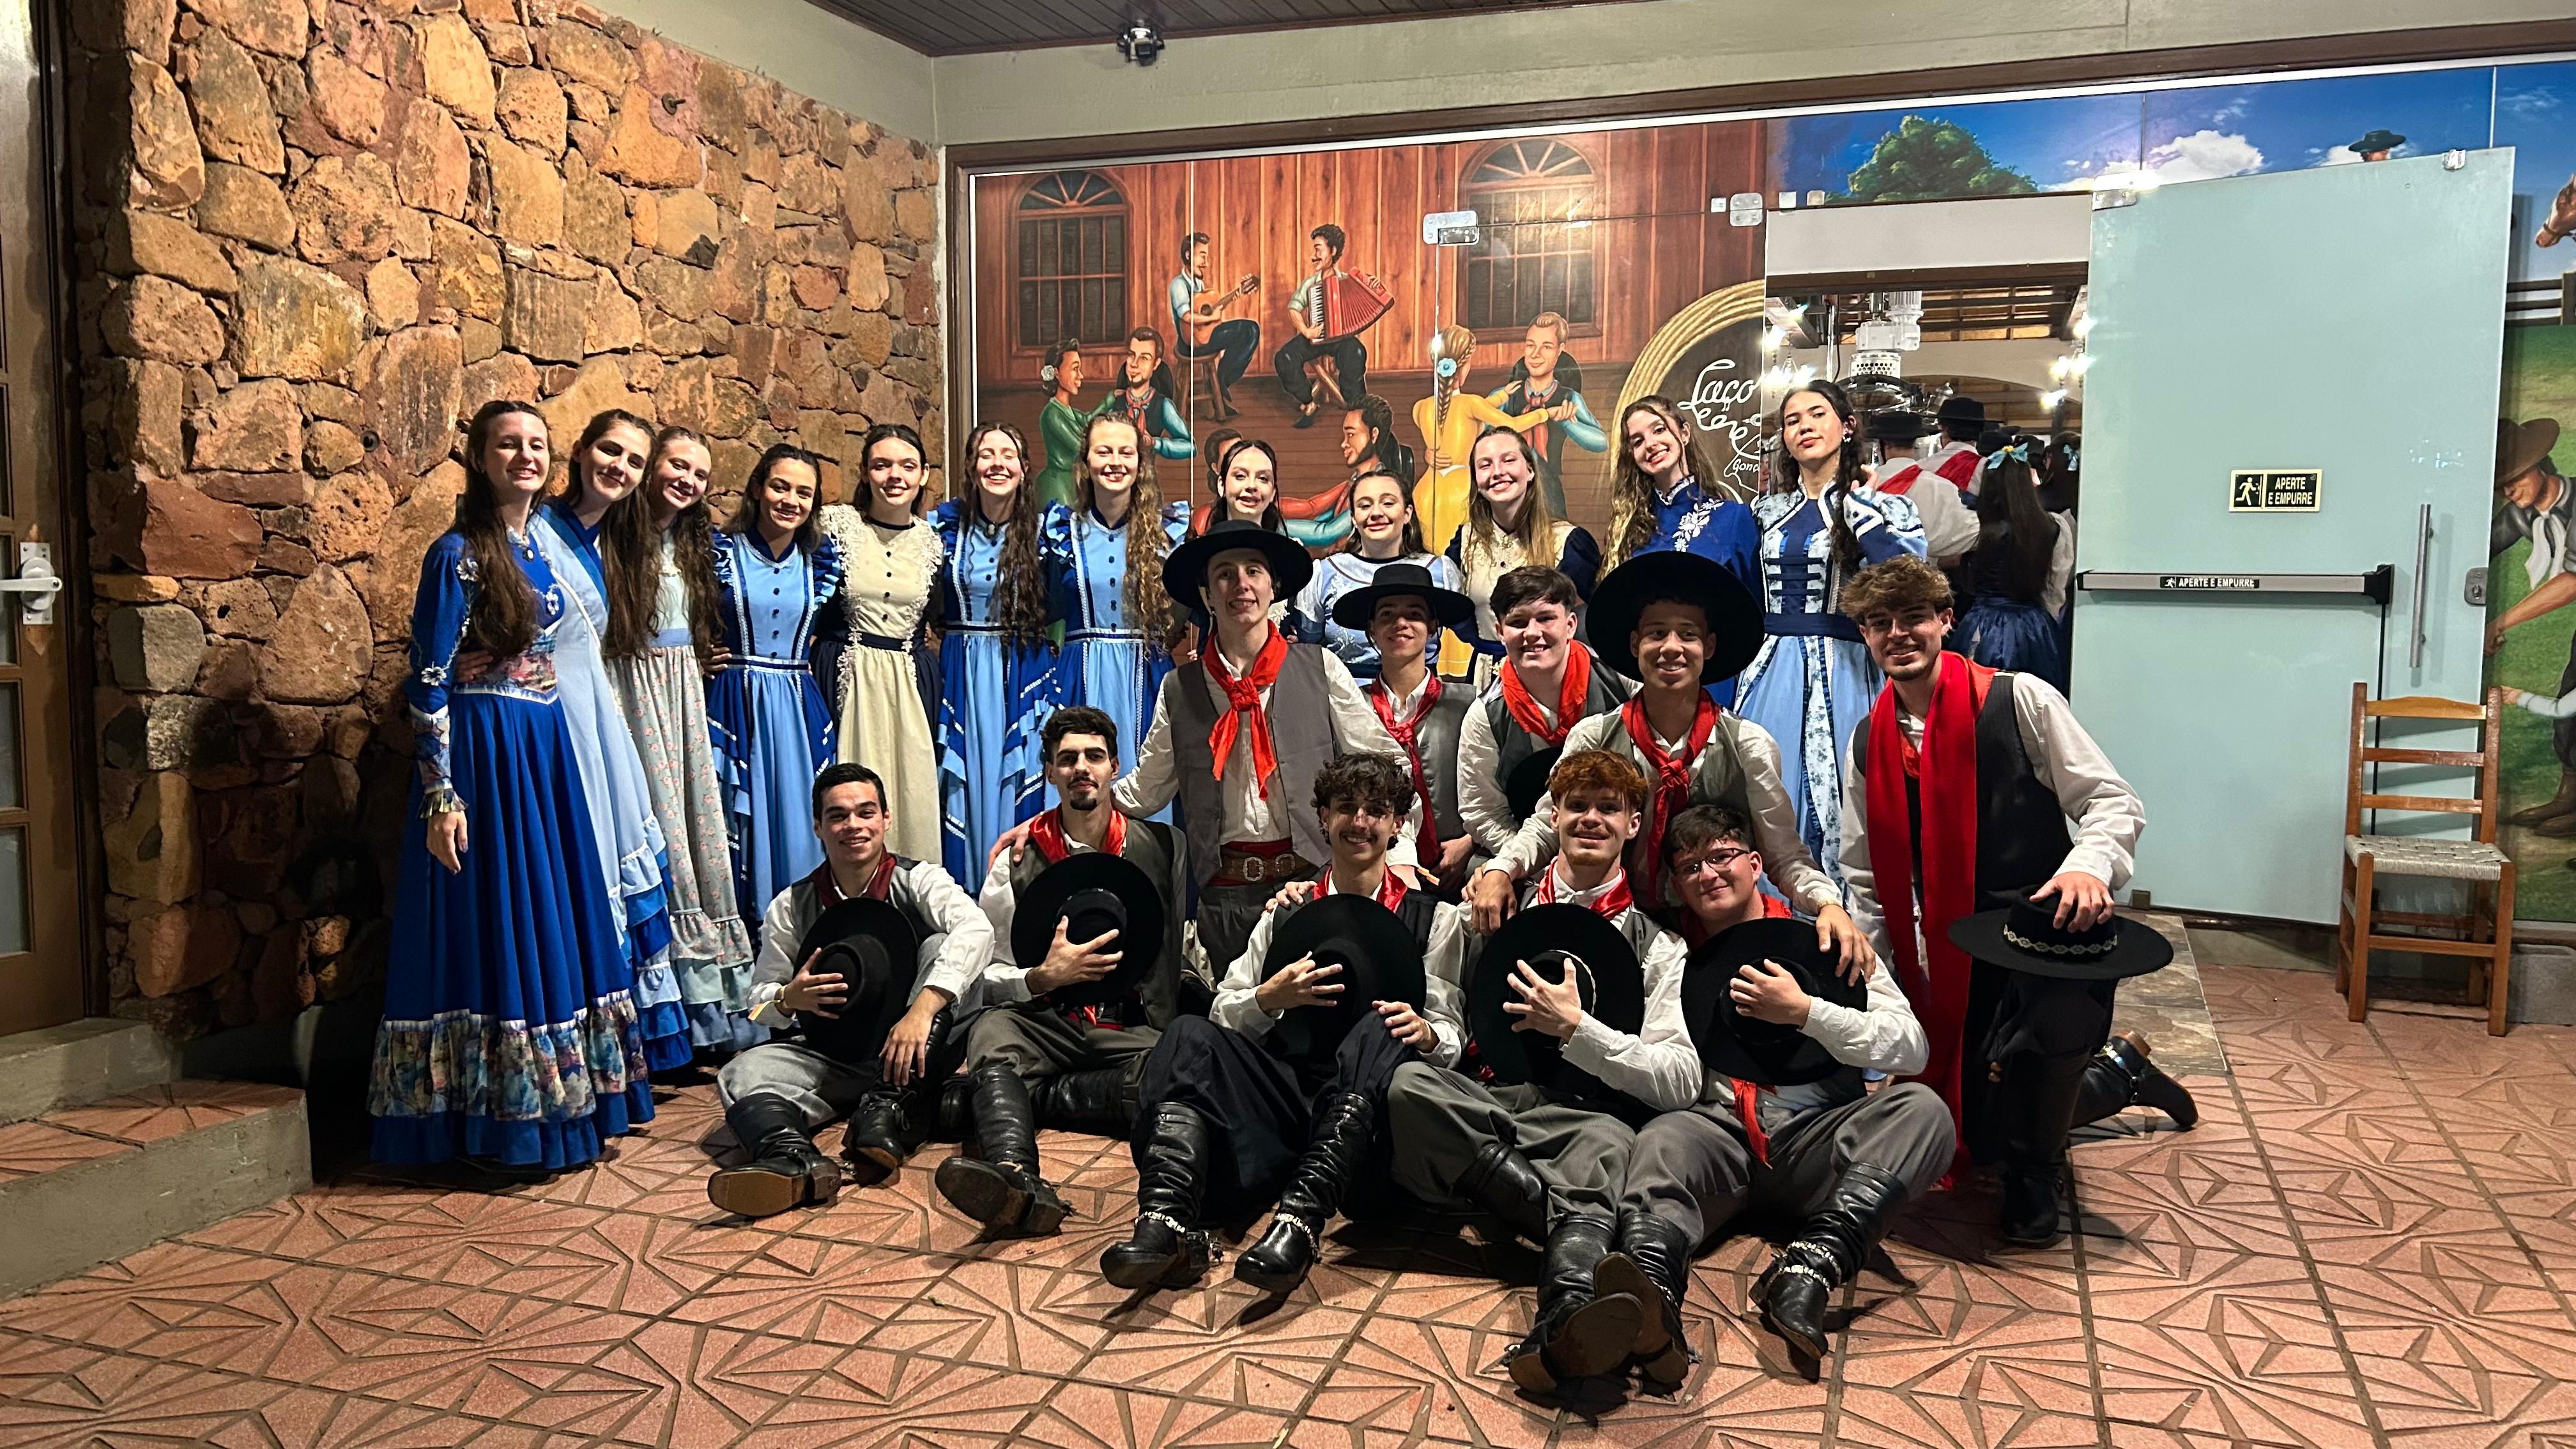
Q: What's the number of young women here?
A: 12